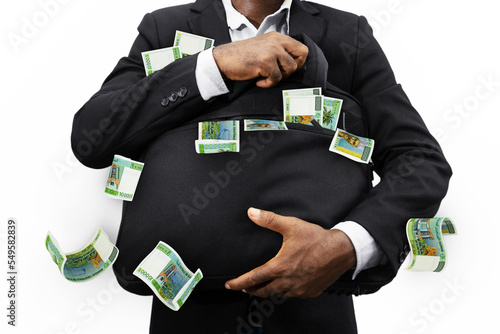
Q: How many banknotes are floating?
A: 4